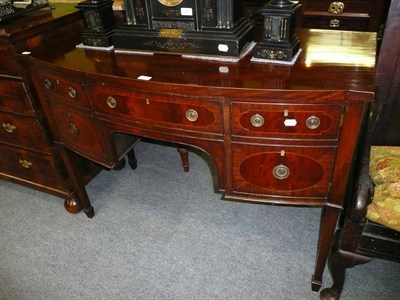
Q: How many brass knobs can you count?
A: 8